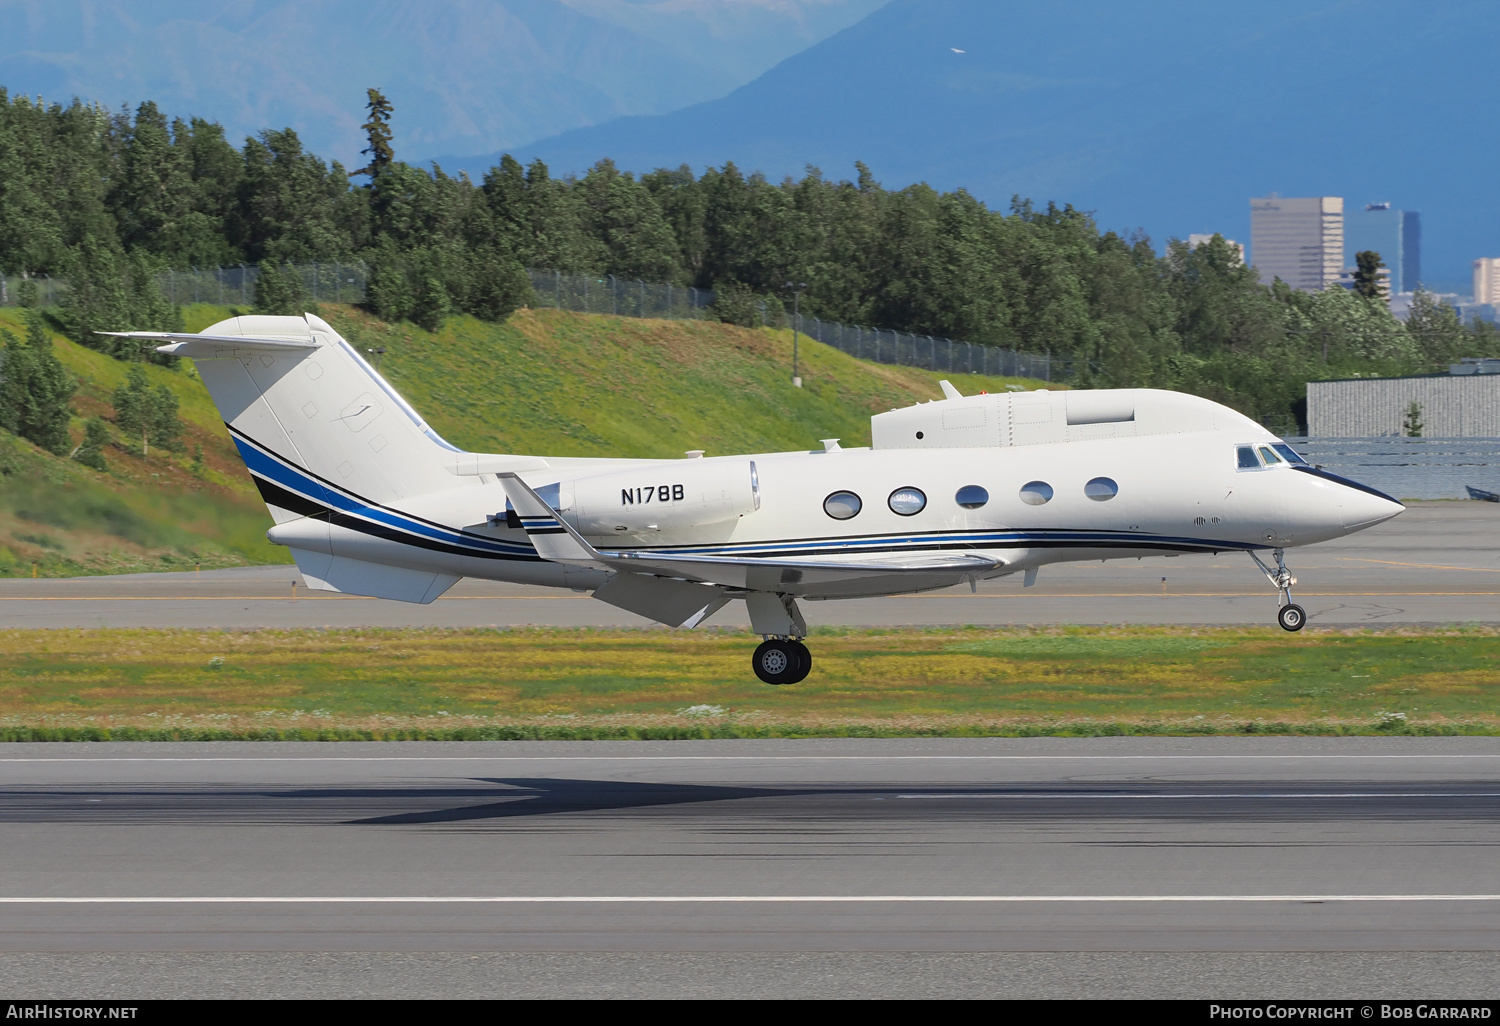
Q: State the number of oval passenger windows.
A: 5